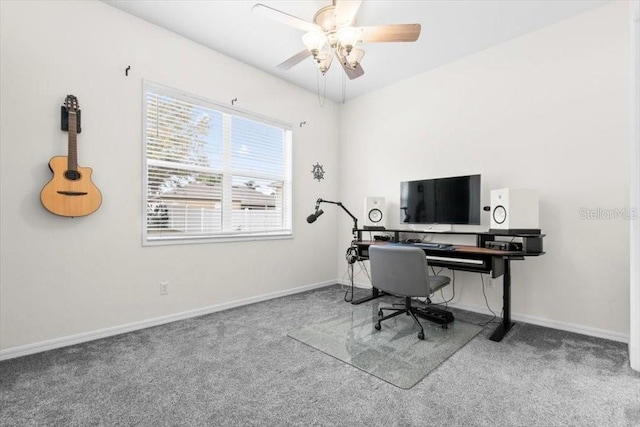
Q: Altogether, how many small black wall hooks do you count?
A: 3